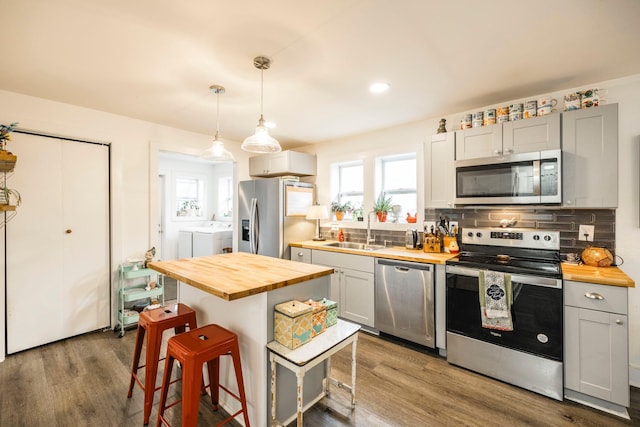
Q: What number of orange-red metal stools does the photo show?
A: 2